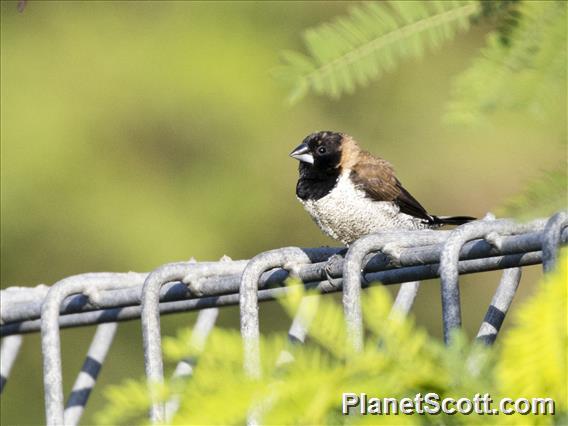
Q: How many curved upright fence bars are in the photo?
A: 6